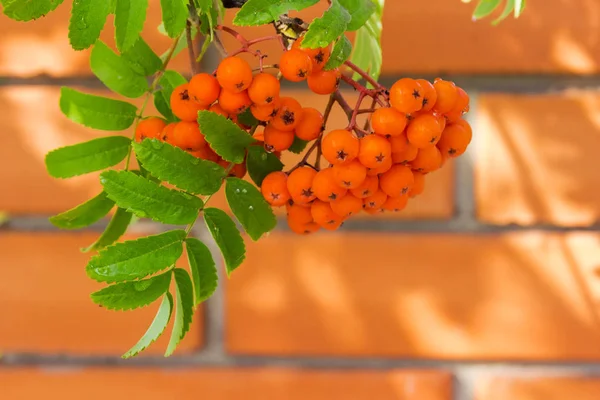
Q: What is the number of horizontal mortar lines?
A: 3